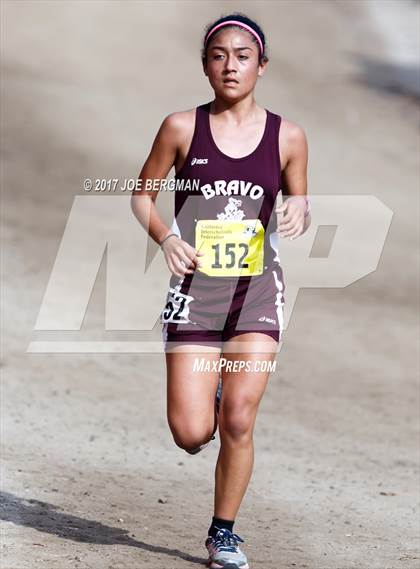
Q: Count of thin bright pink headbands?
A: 1